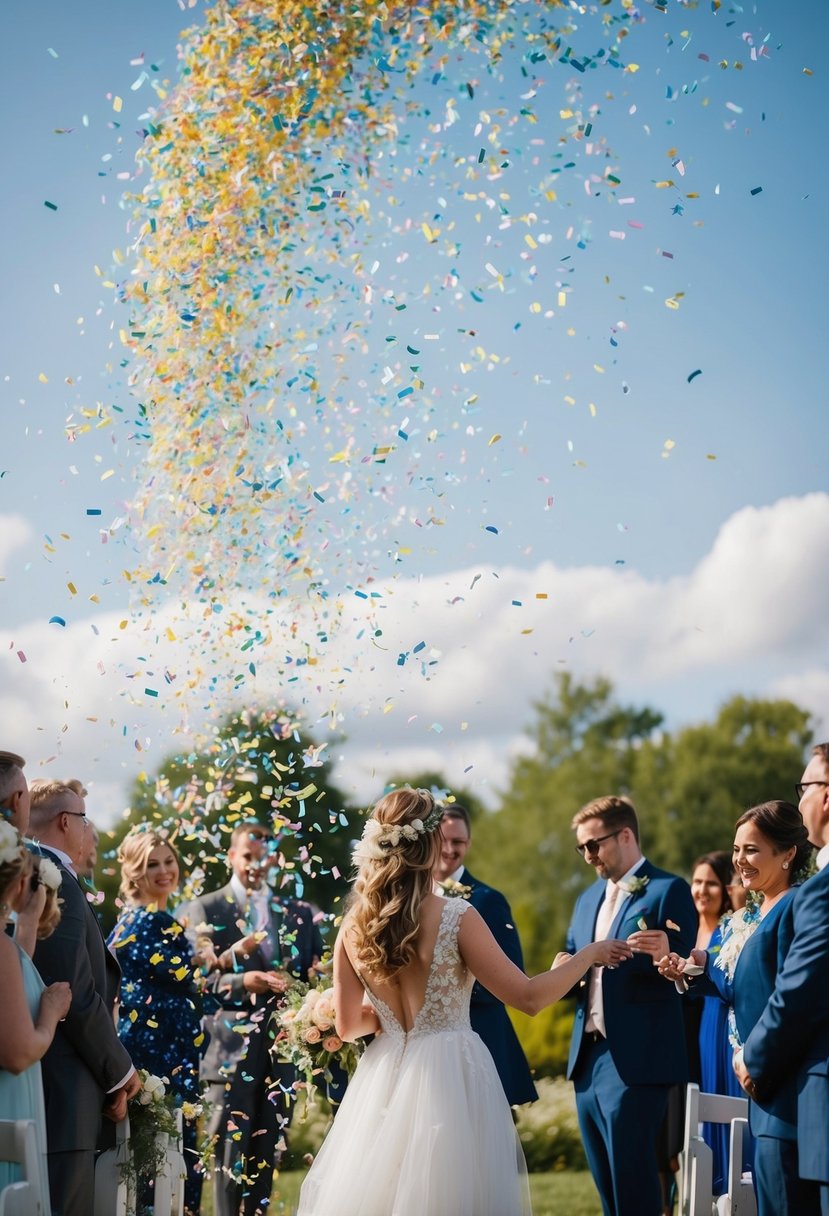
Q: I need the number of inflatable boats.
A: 0